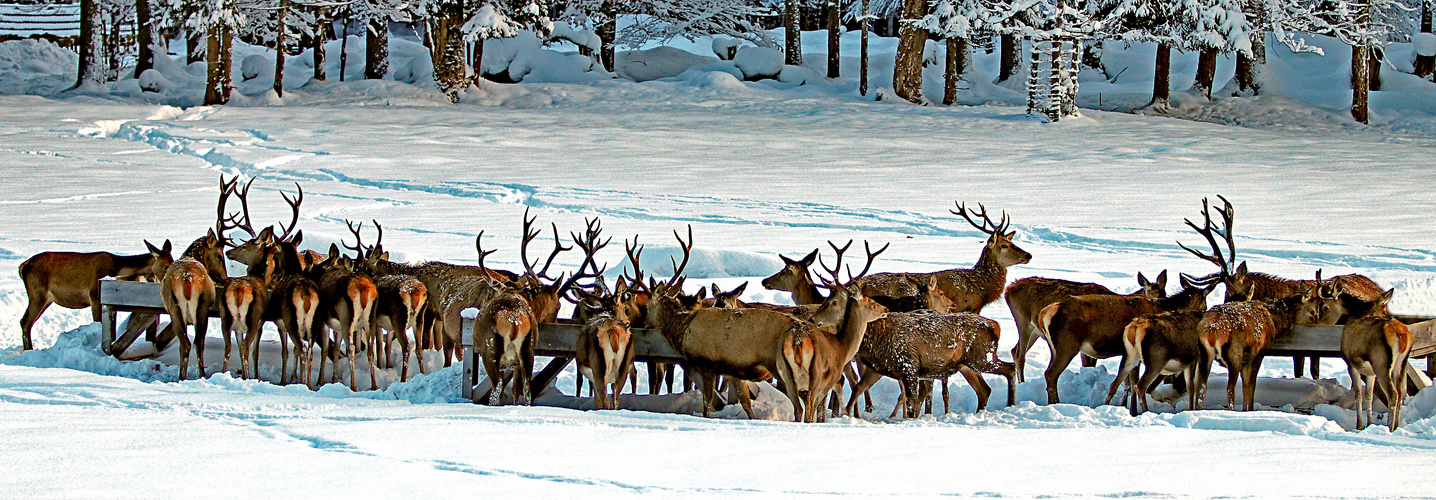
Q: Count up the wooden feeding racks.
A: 3